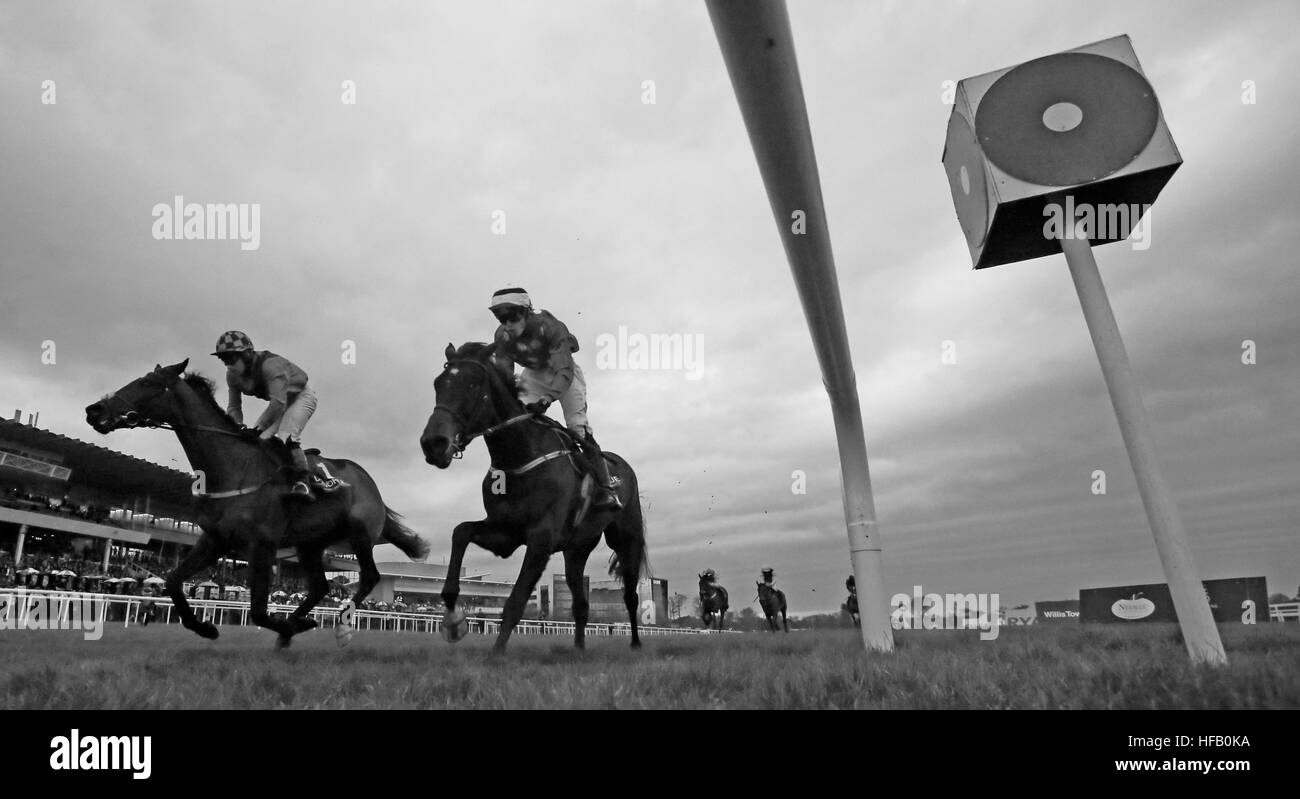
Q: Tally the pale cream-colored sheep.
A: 0